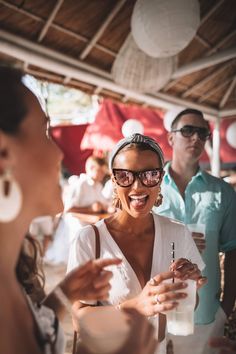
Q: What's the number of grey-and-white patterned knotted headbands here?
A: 1